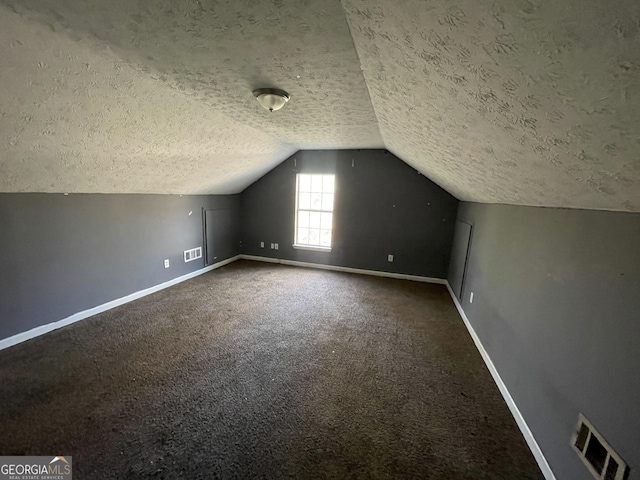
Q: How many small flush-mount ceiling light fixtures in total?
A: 1